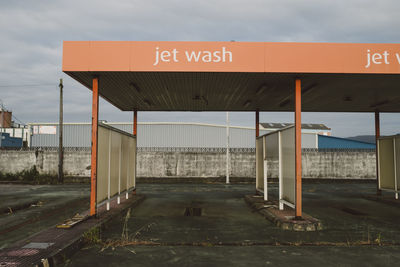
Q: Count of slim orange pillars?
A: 5